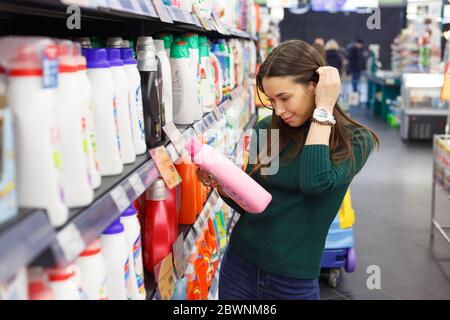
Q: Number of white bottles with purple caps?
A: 5